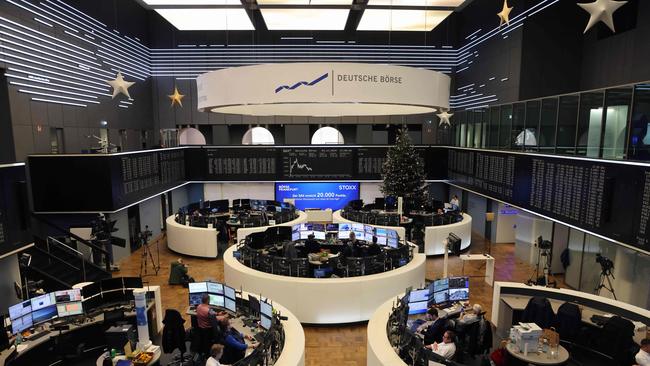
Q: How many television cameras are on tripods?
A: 3